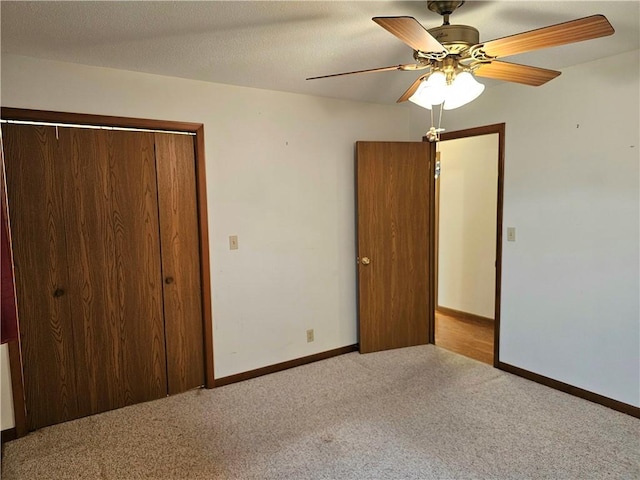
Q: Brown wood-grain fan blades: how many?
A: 5